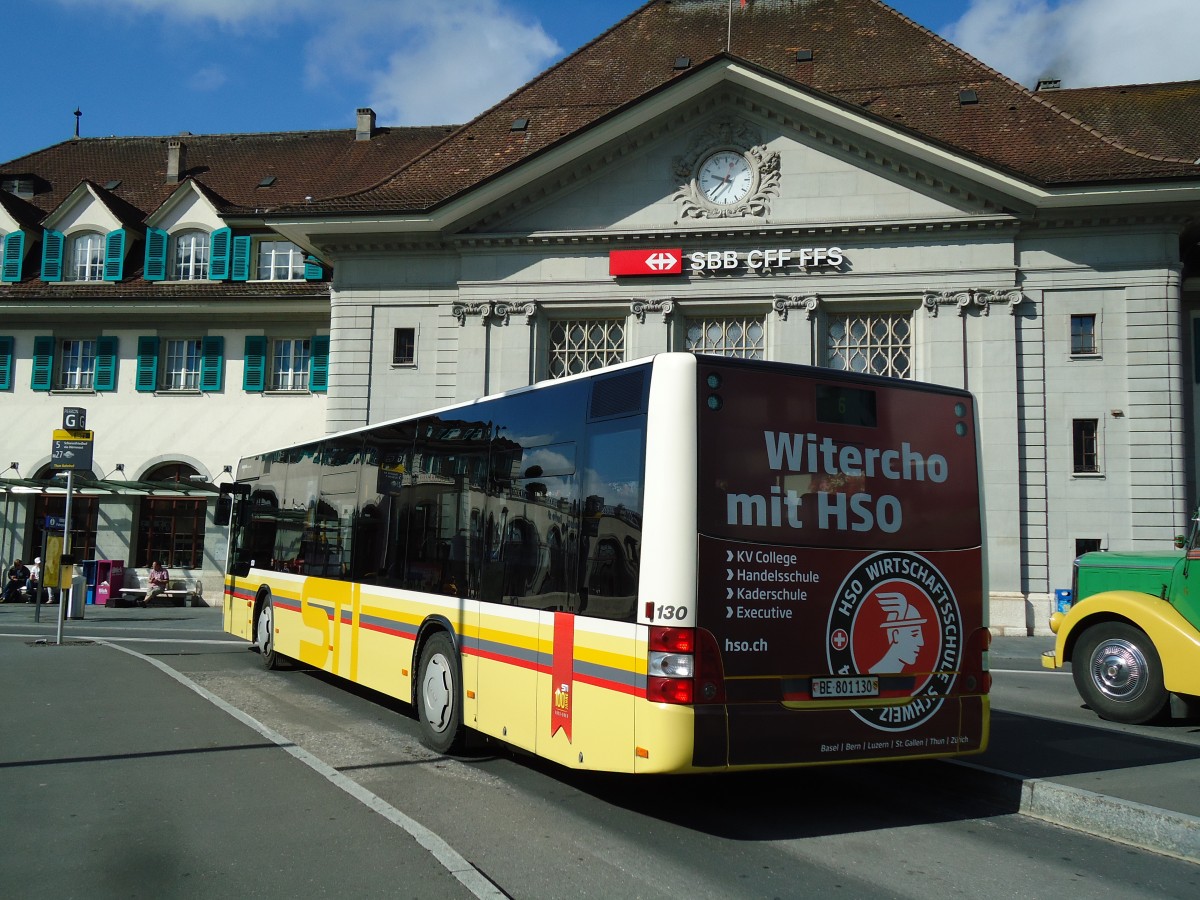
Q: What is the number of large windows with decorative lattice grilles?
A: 3